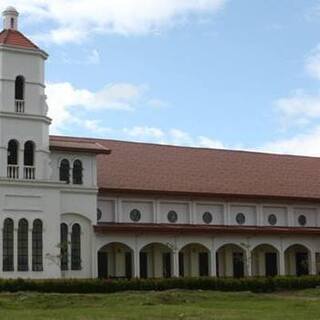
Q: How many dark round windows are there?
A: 7